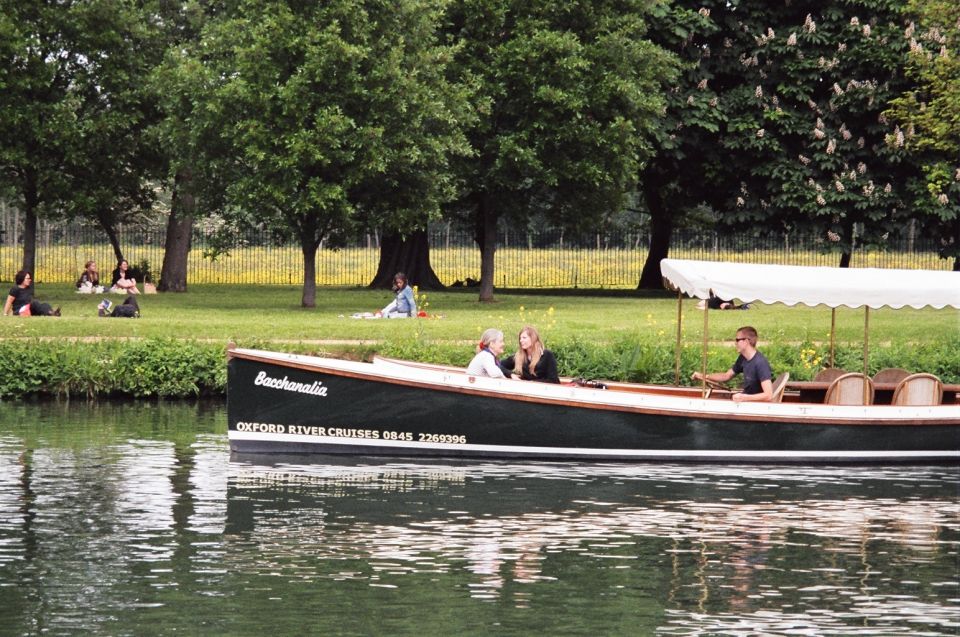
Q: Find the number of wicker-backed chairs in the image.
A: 5